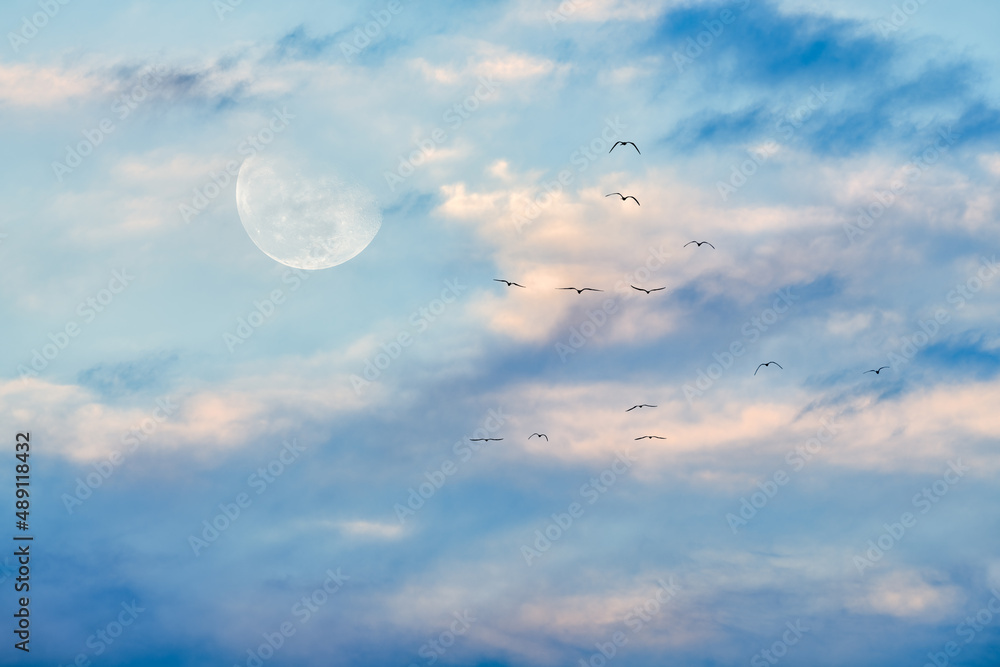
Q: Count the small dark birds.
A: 12